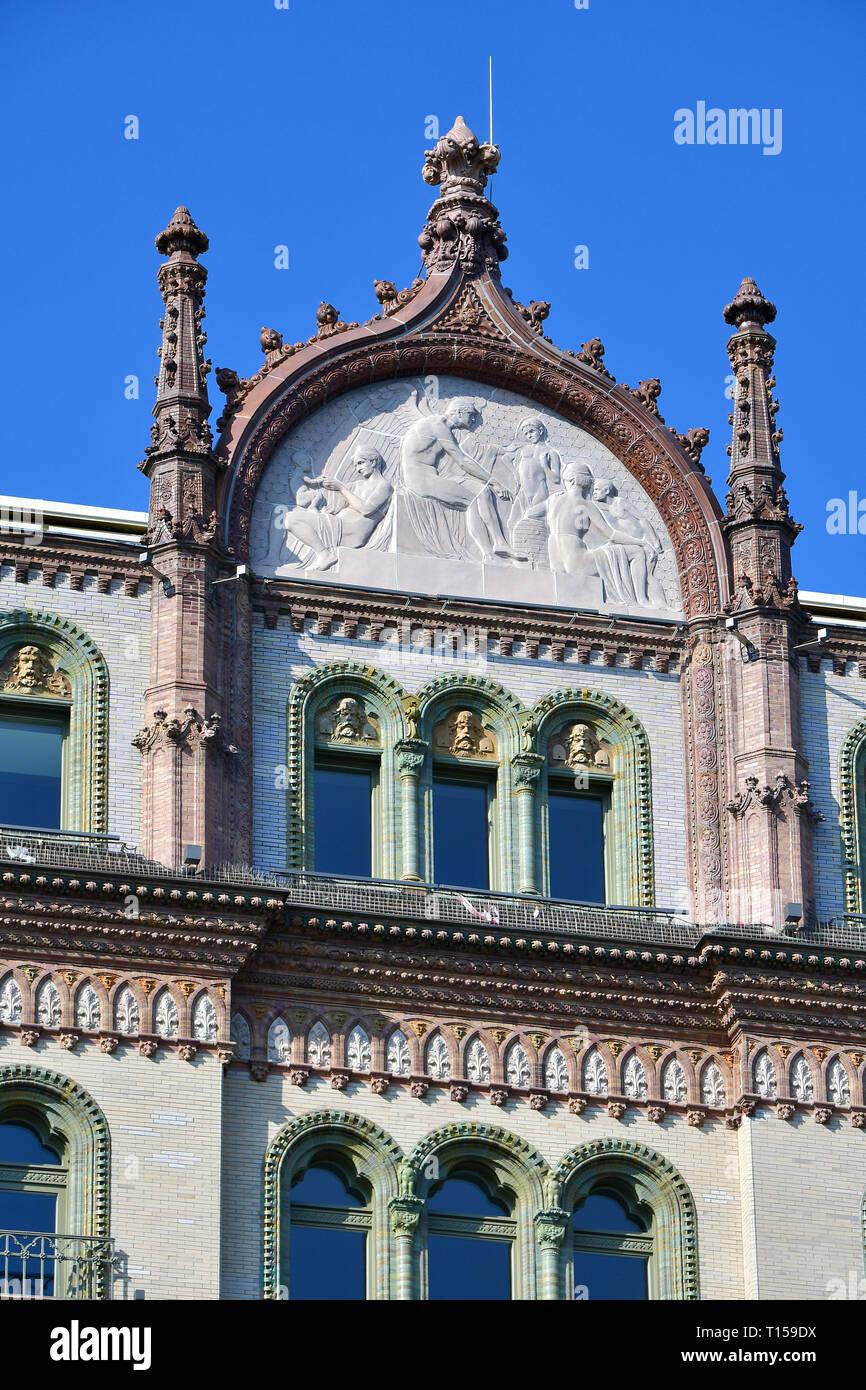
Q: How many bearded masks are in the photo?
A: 4